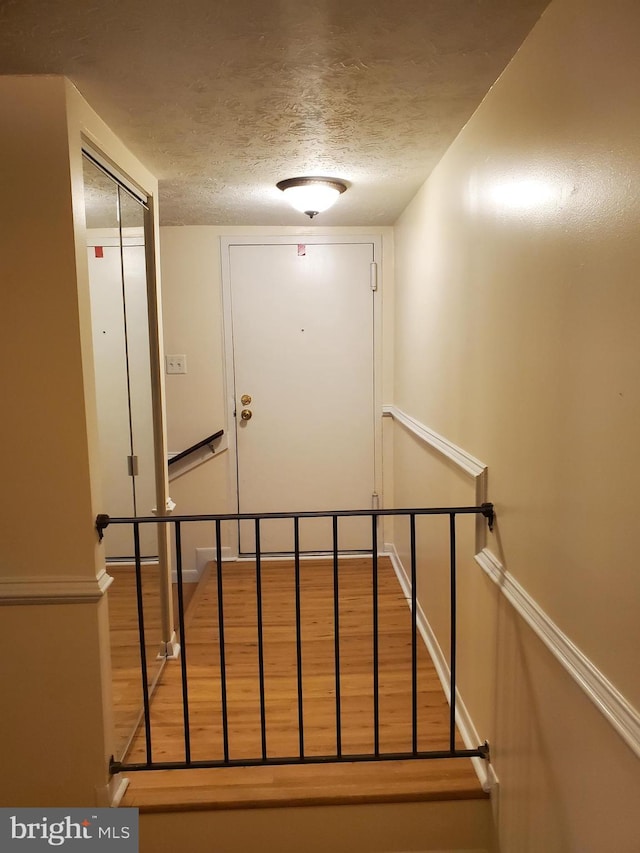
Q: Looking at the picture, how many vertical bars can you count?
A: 9